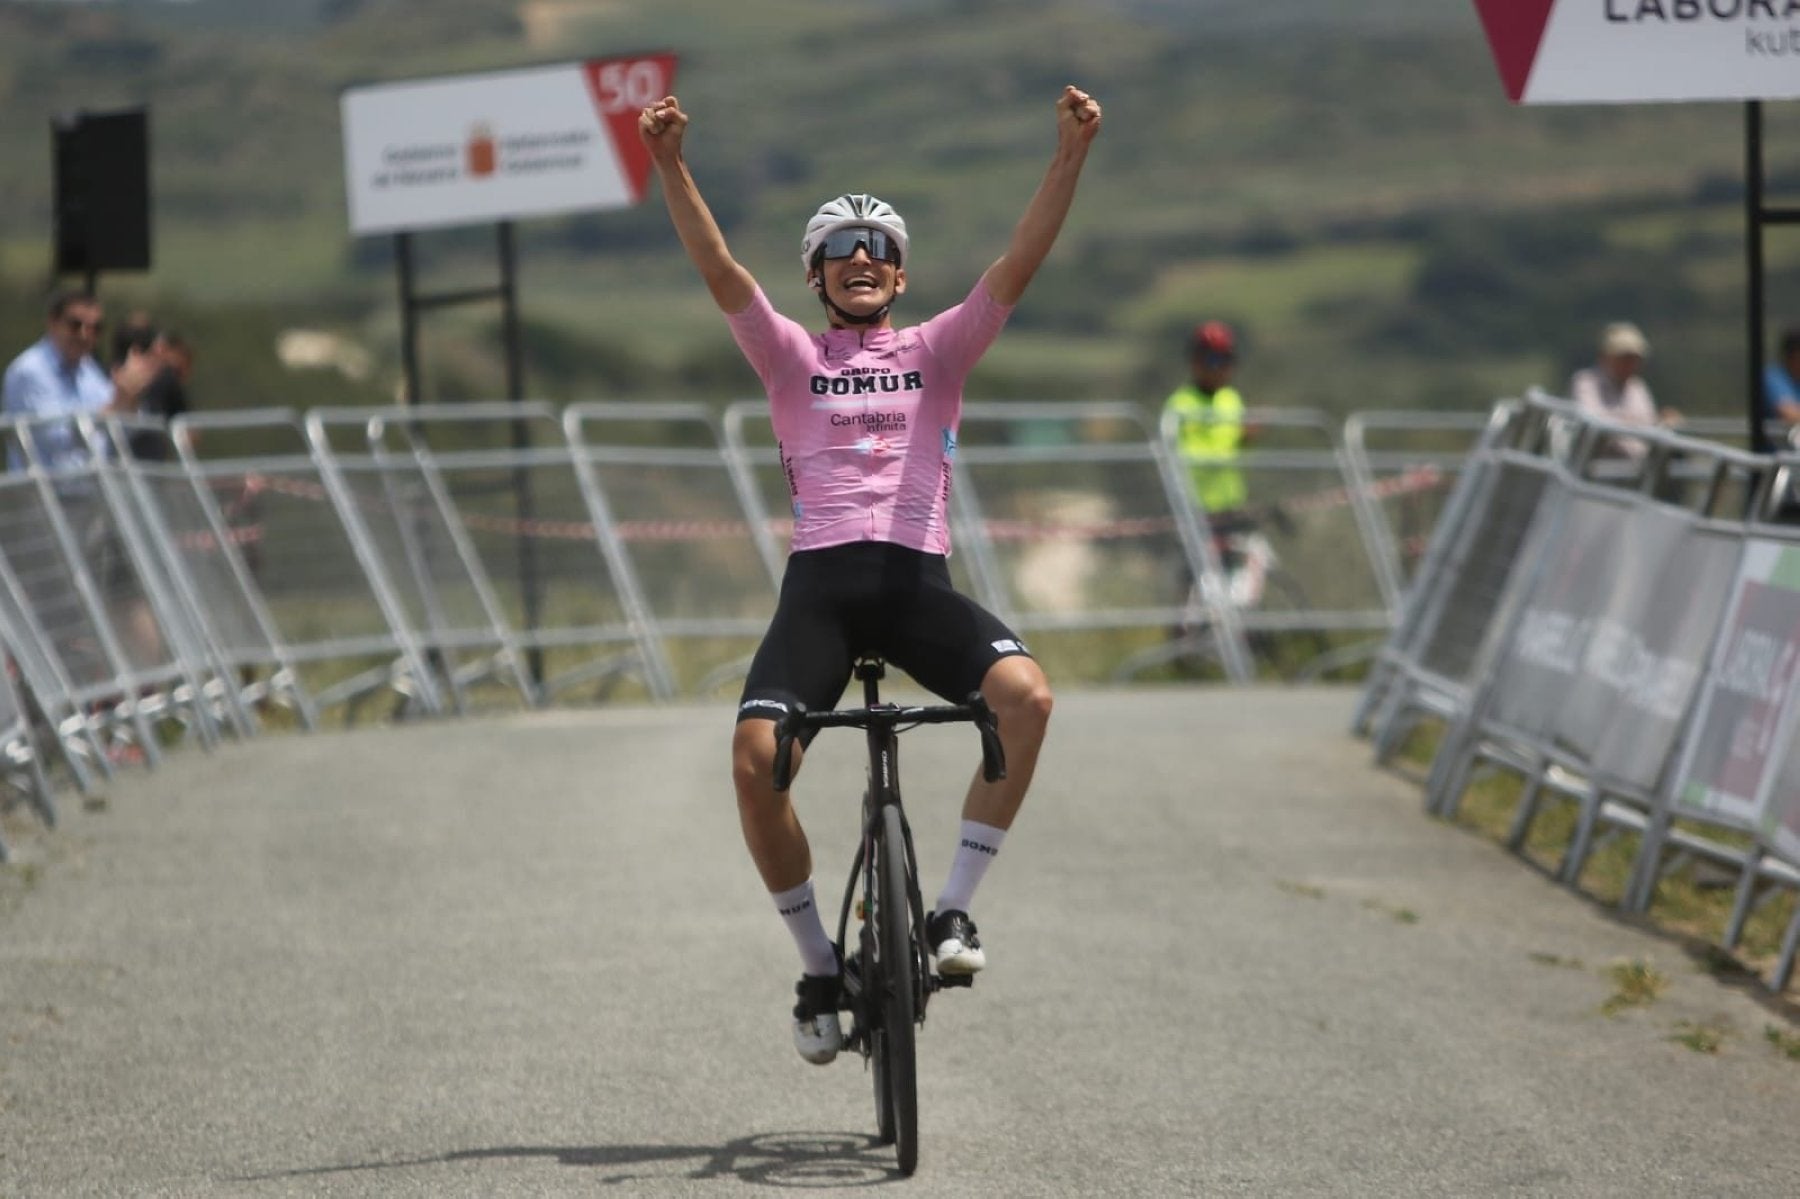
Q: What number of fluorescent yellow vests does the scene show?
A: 1